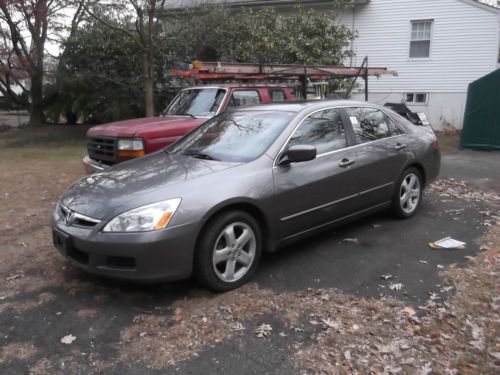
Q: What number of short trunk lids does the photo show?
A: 1